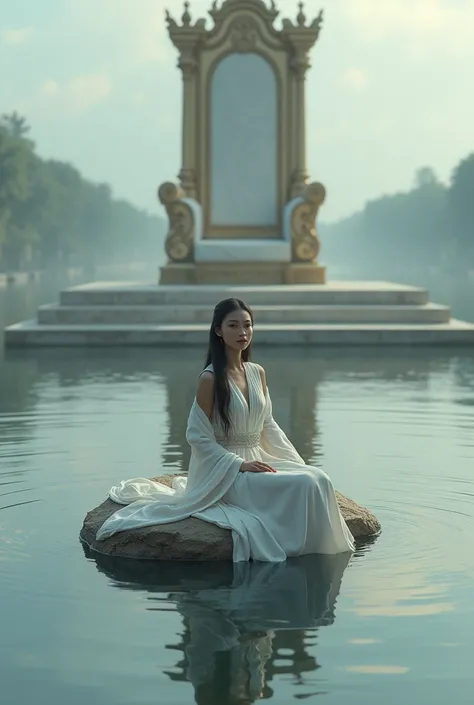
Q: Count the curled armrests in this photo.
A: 2